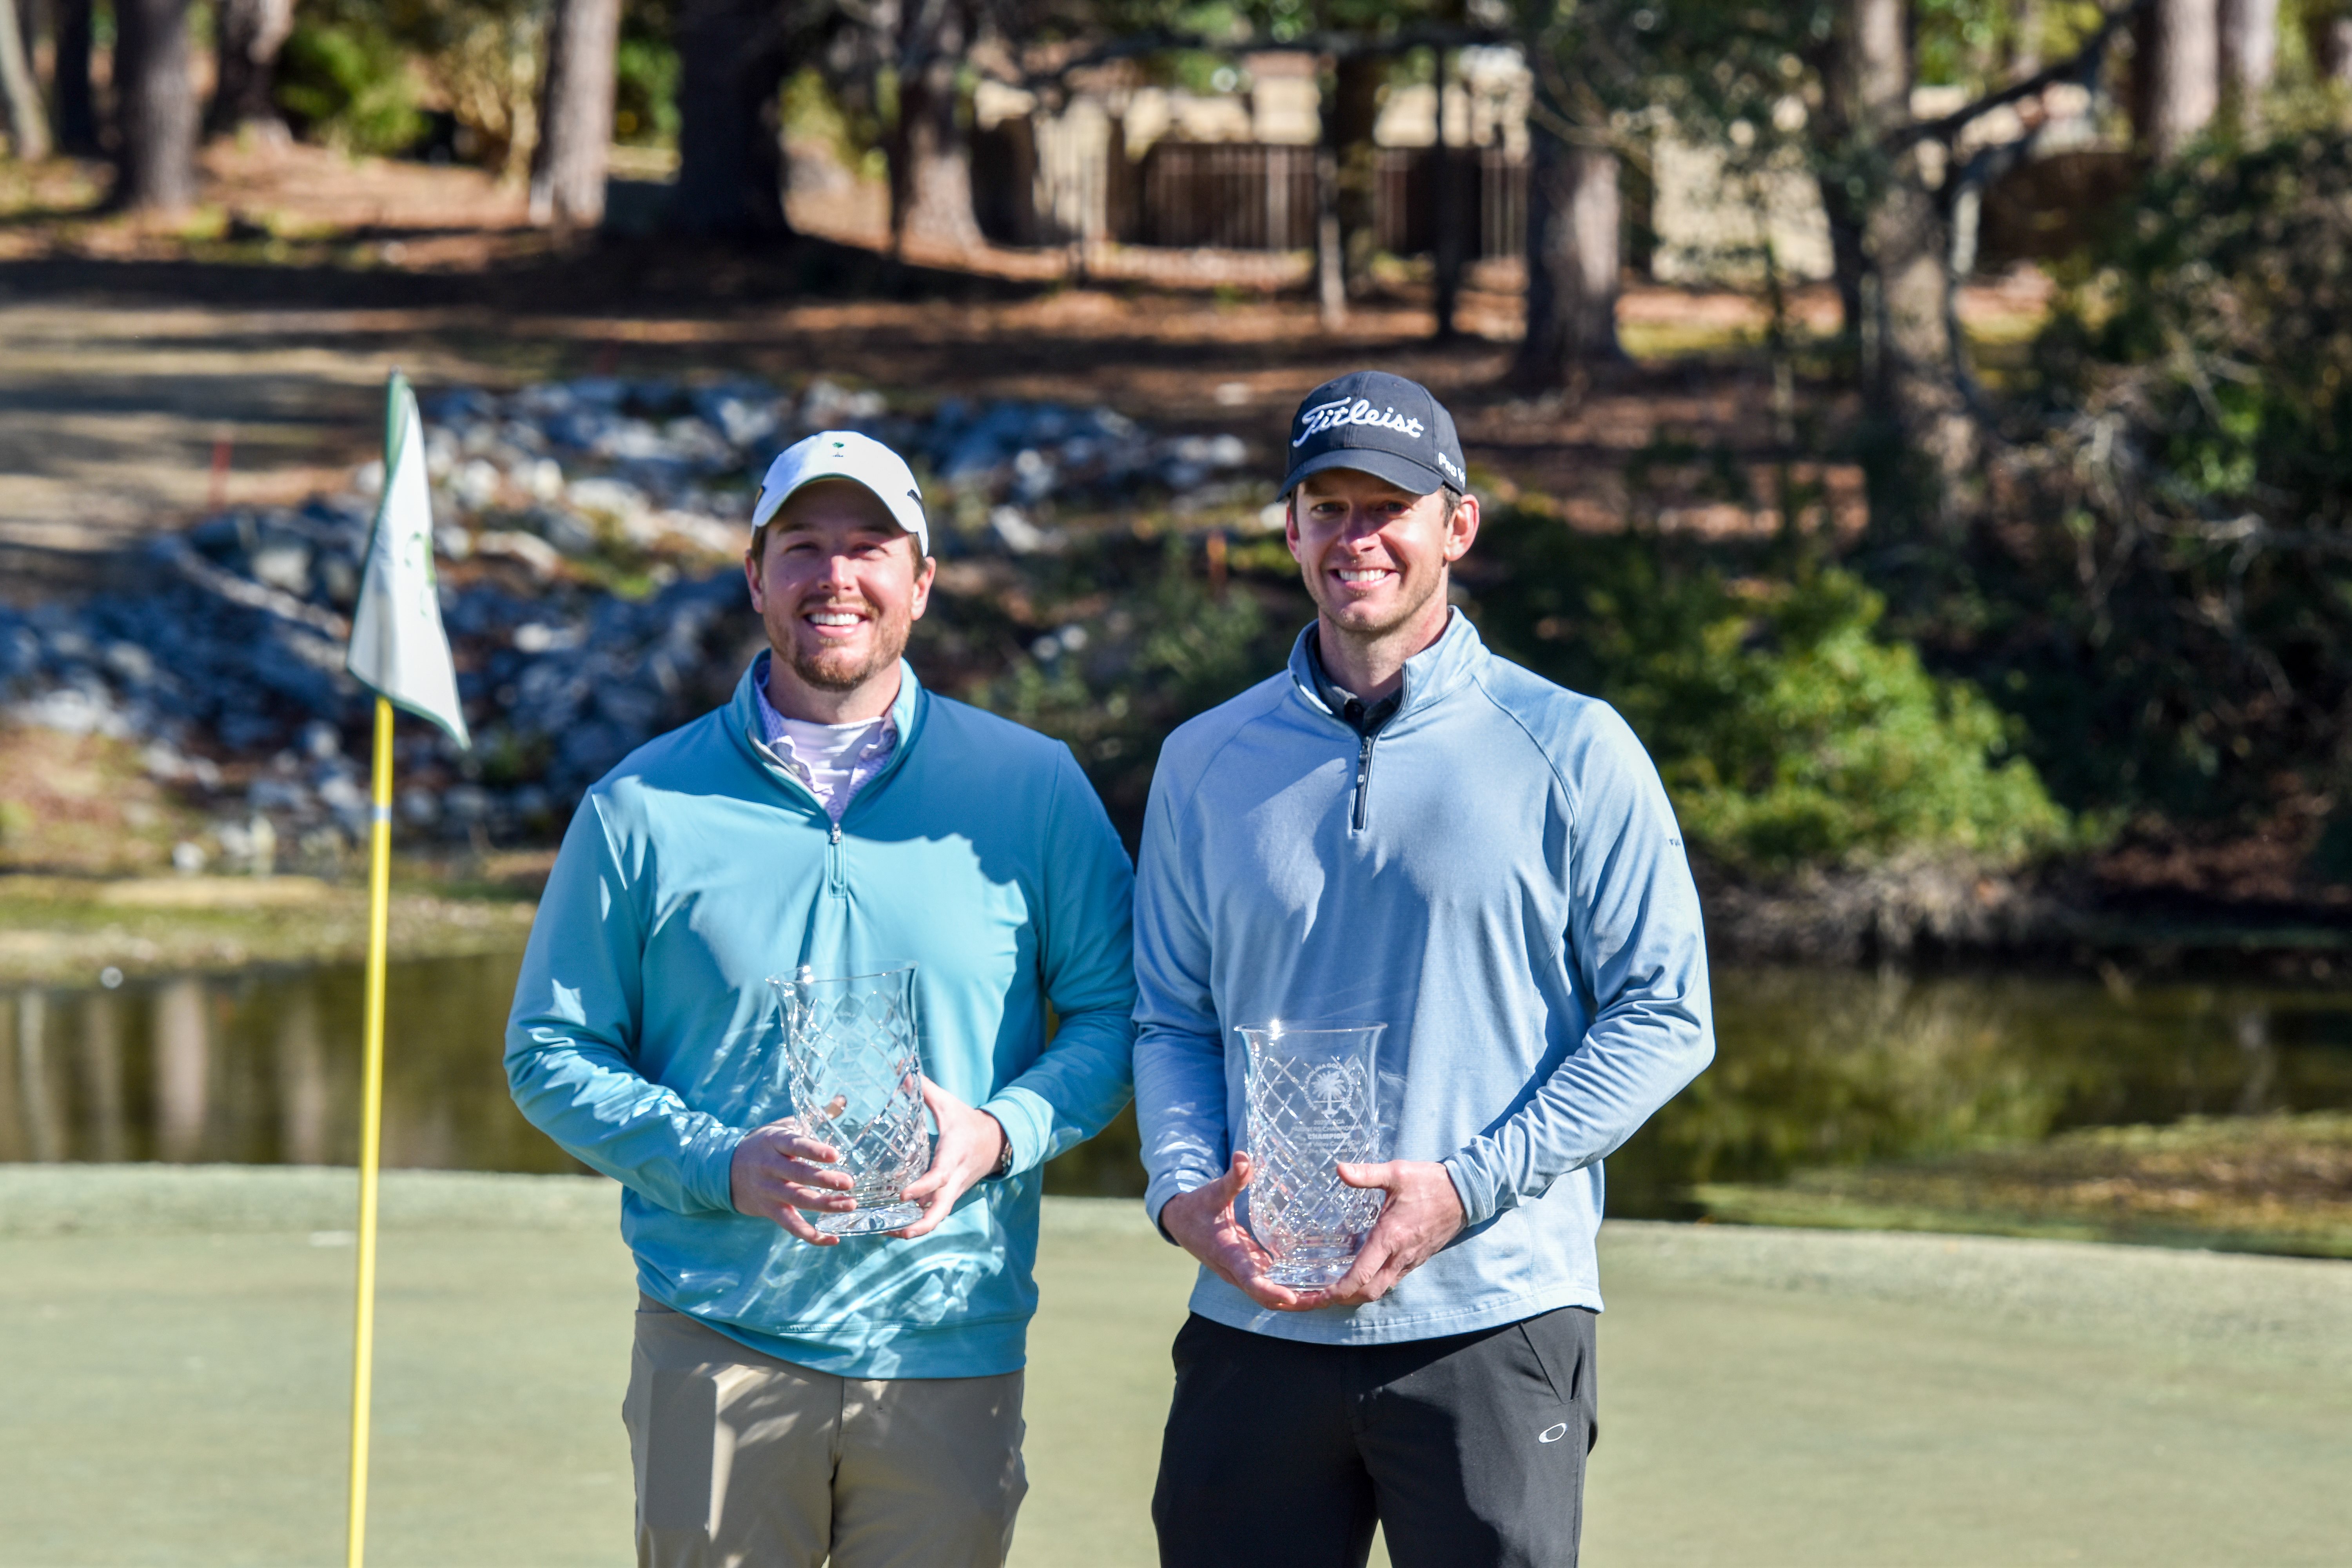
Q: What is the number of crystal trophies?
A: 2